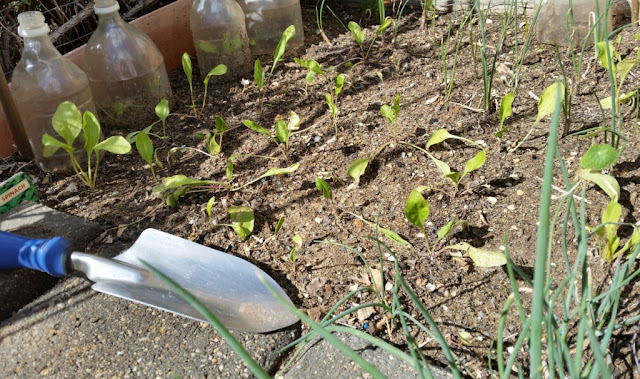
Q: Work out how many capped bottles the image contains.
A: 0